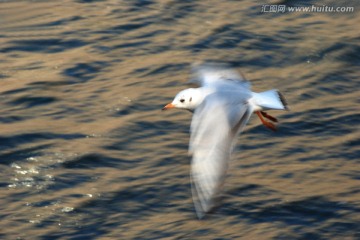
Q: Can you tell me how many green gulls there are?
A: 0